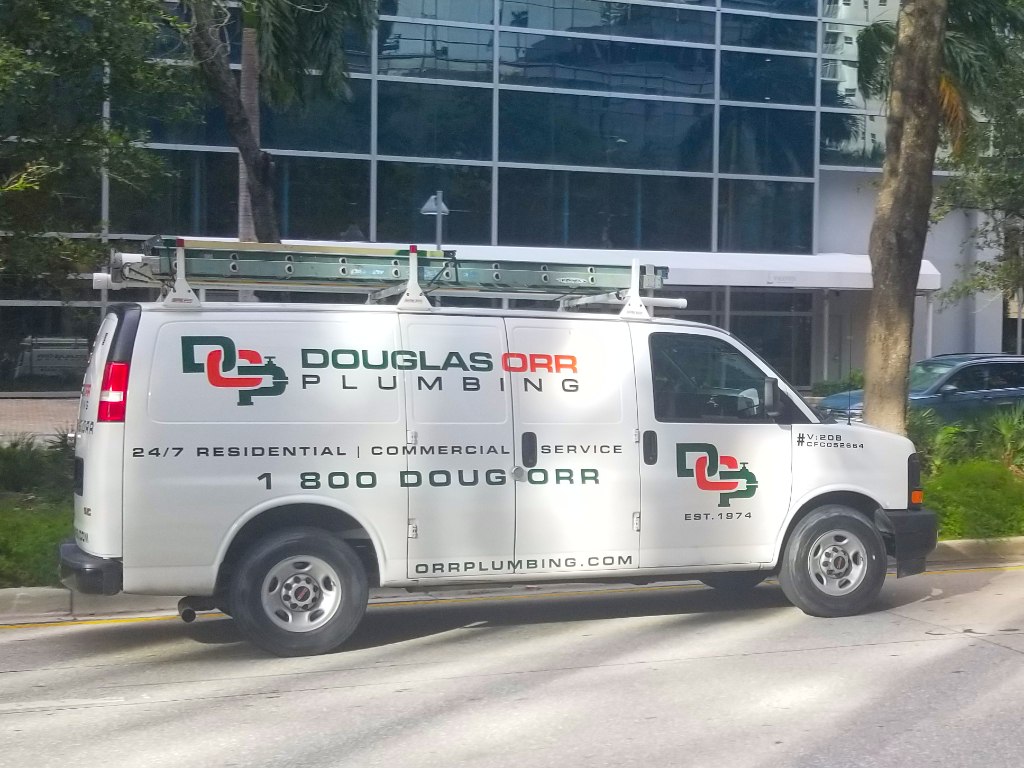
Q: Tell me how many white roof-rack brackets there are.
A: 3